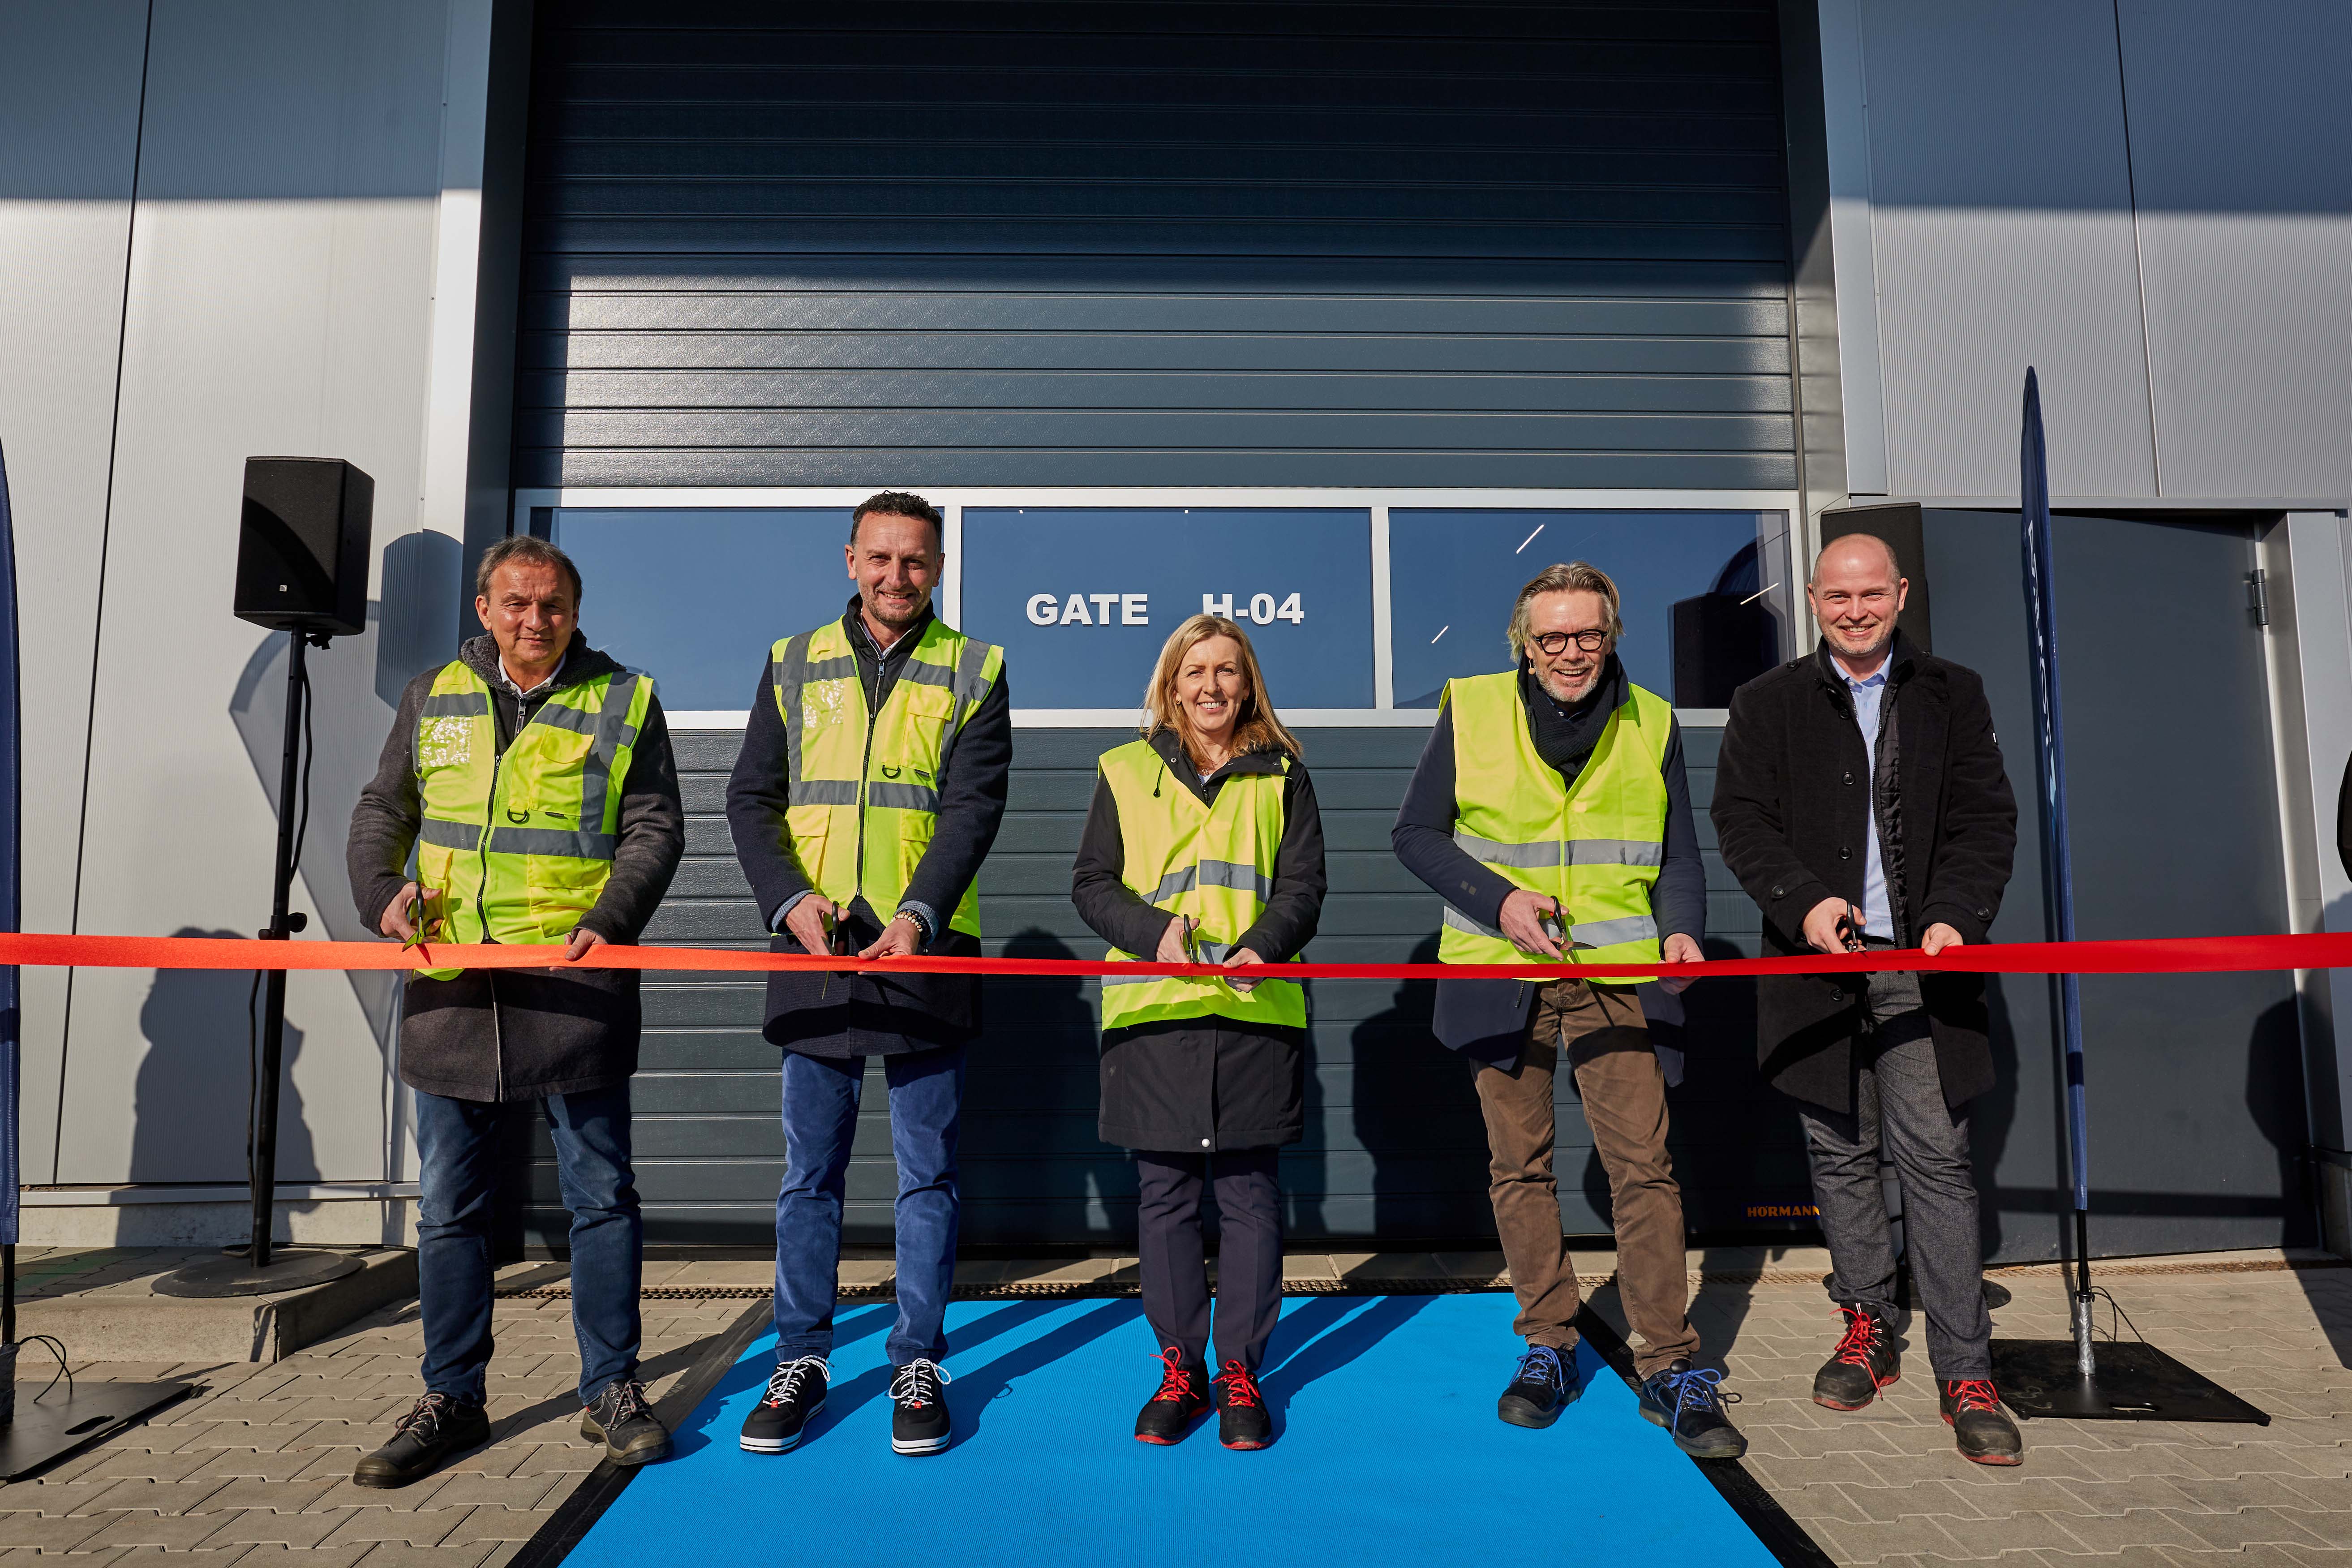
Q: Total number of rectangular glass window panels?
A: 3